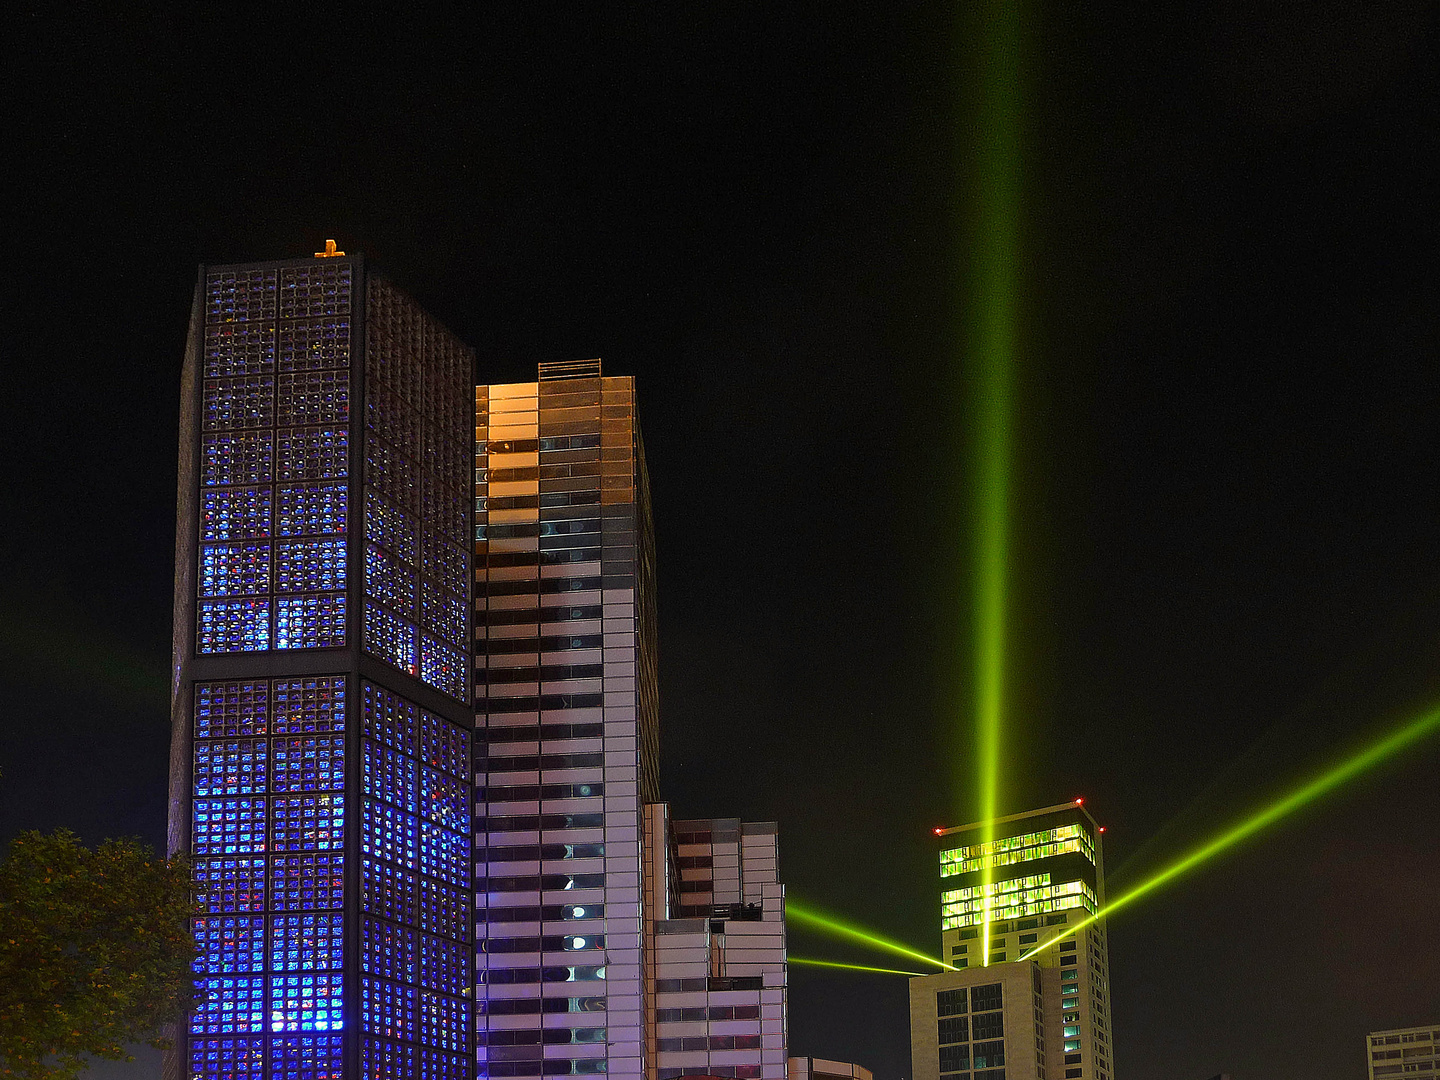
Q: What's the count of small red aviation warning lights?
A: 3